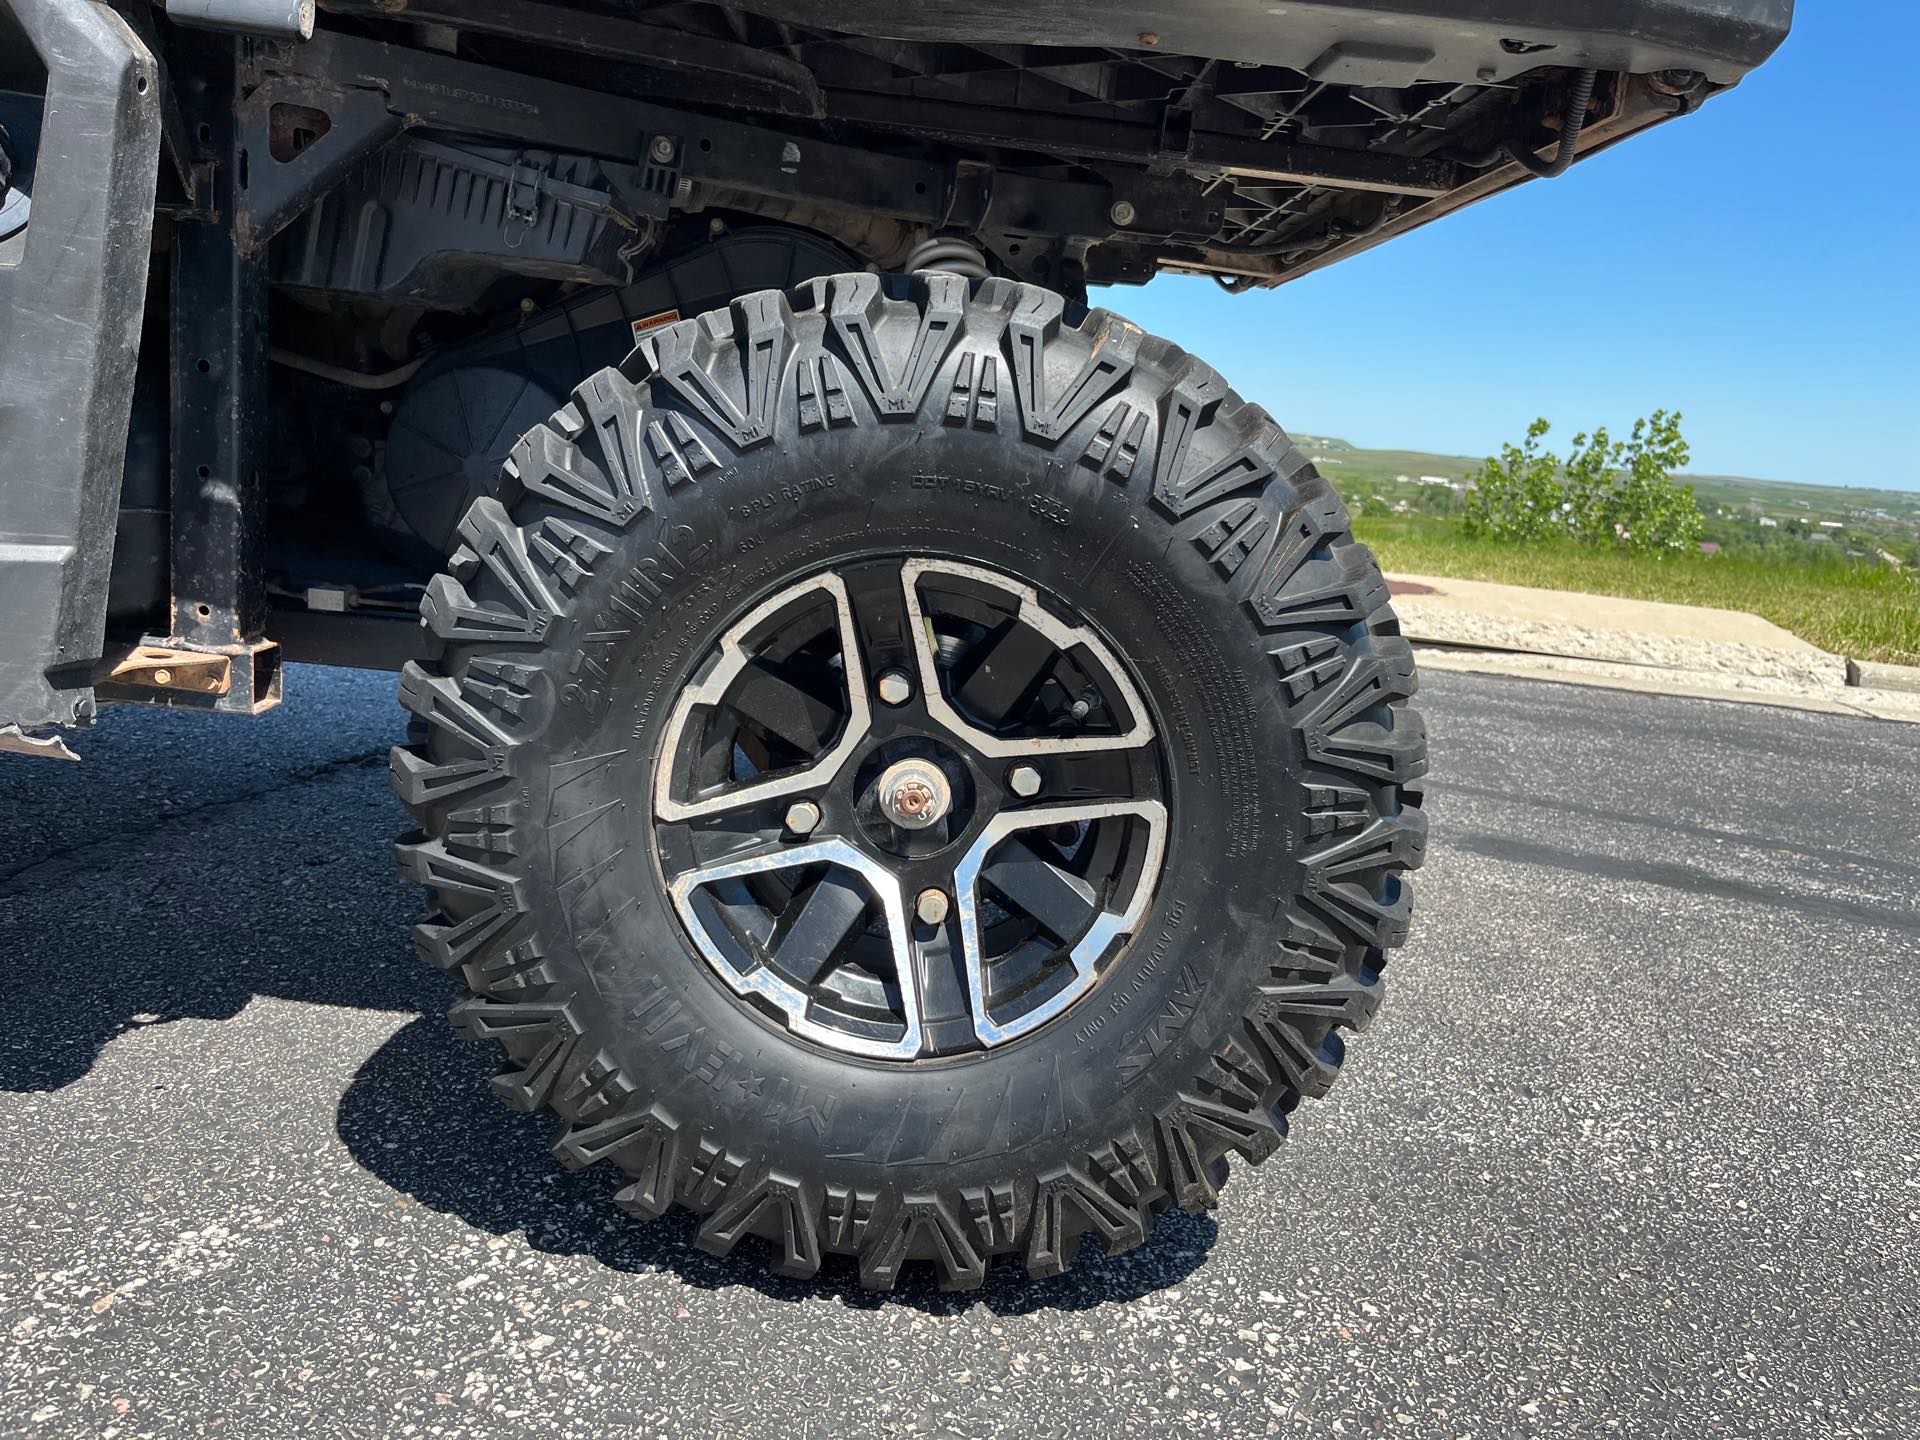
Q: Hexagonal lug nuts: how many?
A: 4